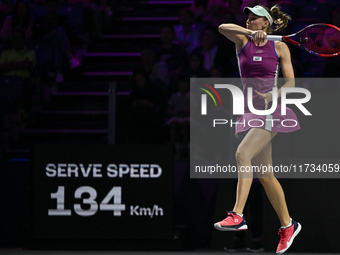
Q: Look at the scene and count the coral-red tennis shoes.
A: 2